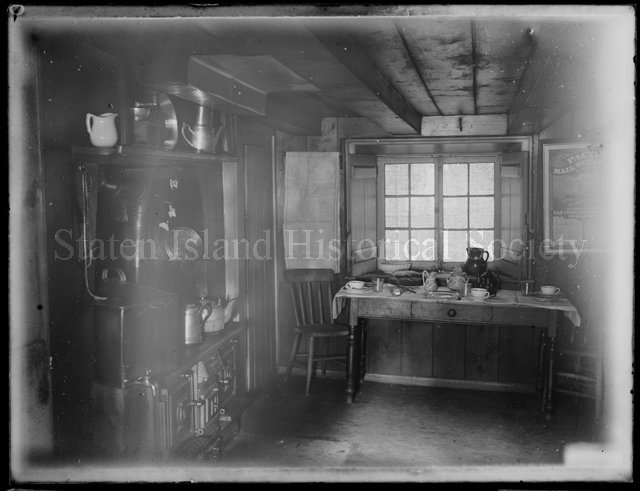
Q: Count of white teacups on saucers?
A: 3